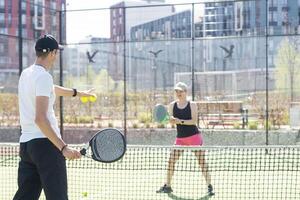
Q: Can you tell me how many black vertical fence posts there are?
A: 5